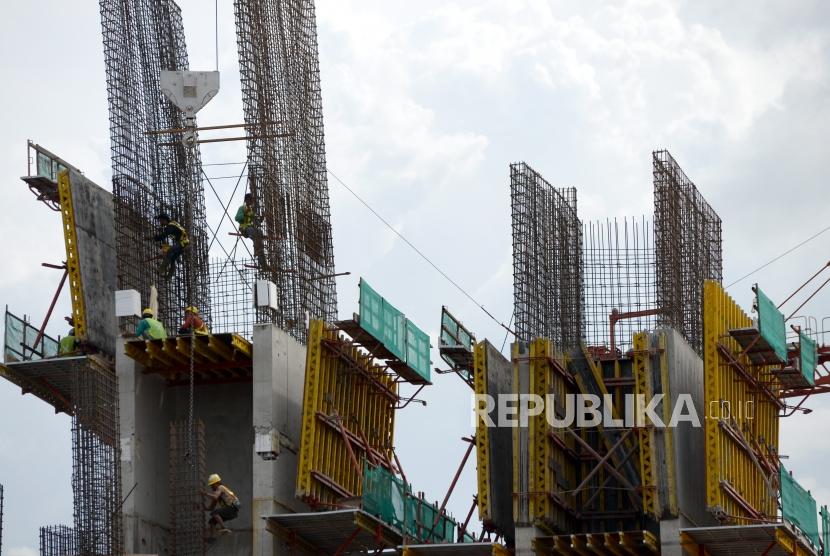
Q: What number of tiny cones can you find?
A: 0